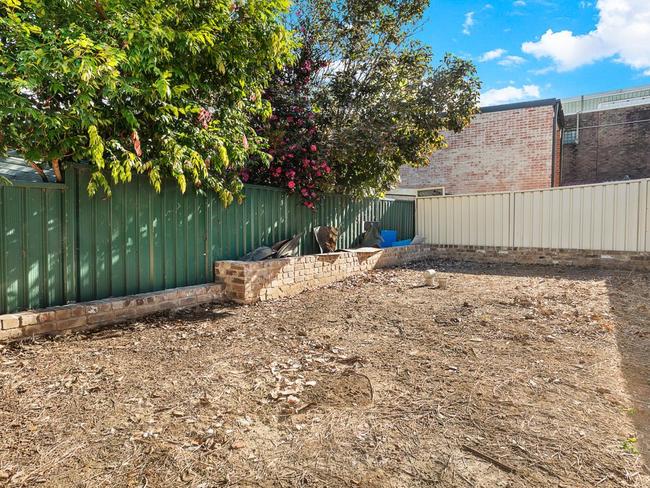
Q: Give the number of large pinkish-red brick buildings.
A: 1